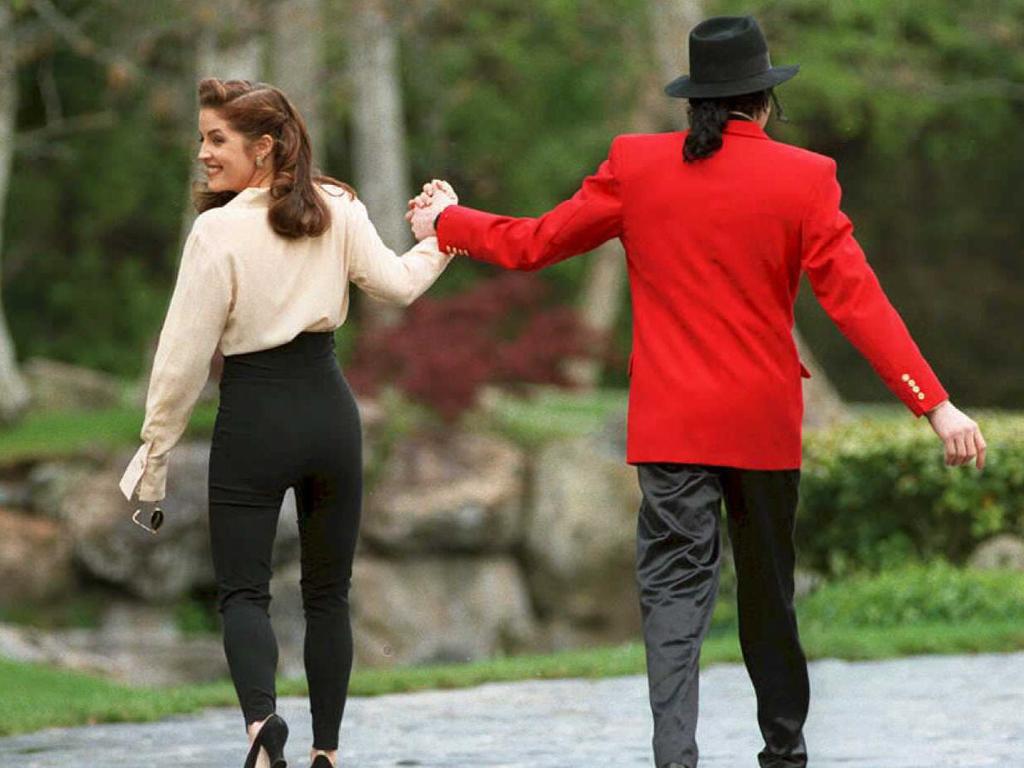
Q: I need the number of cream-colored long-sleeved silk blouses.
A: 1